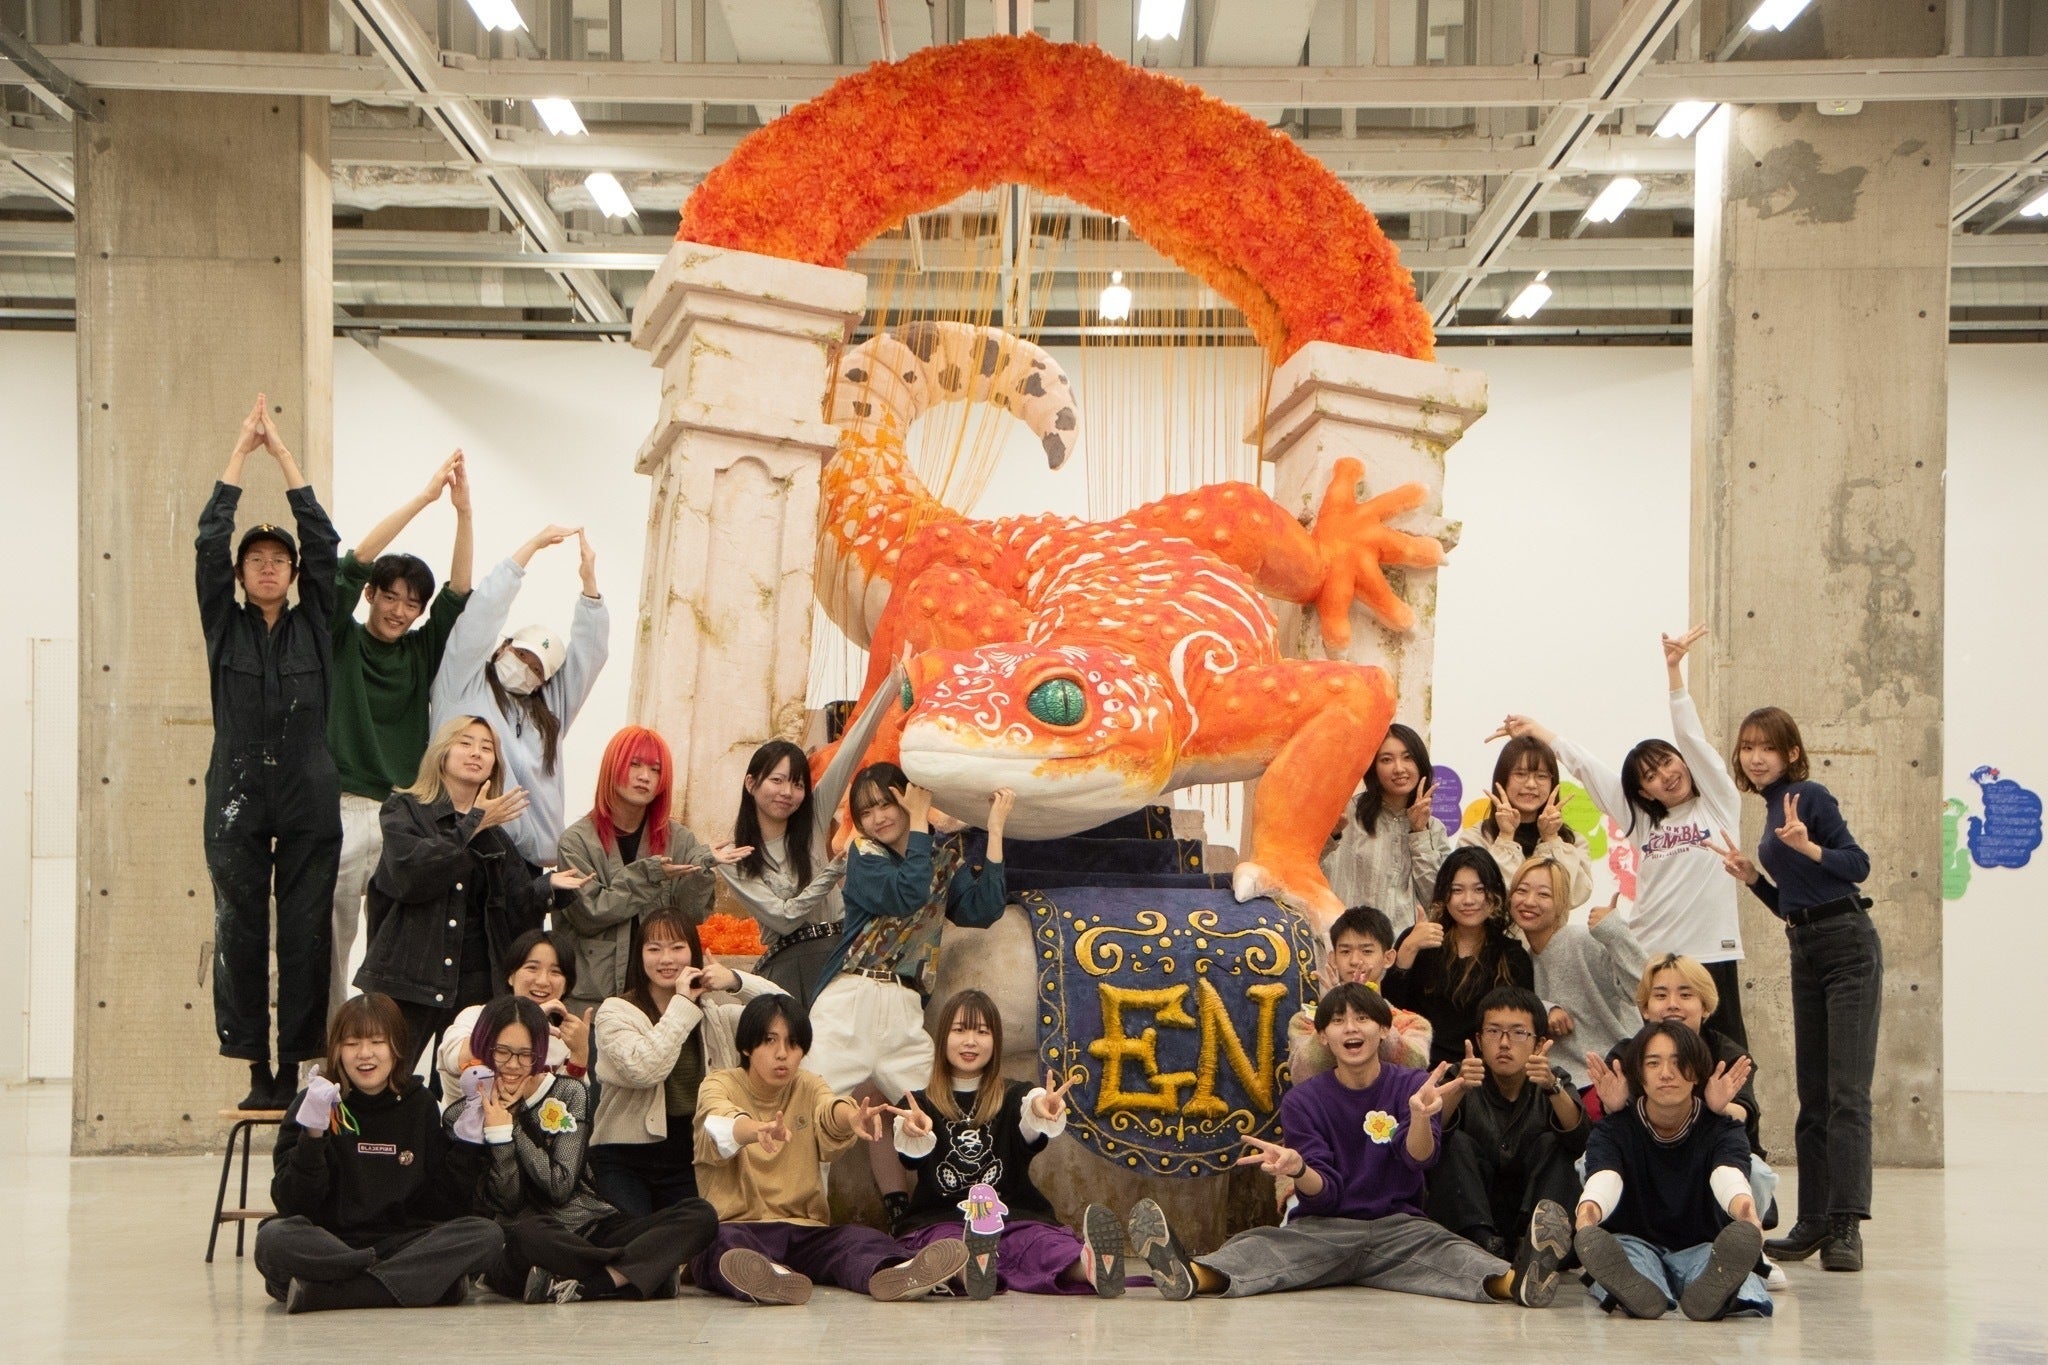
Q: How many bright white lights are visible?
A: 10